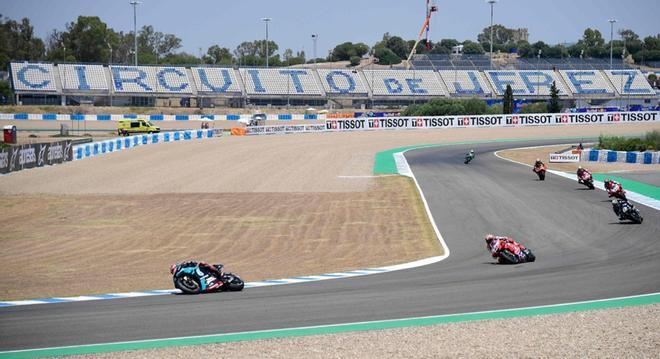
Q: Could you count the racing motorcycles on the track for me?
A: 7